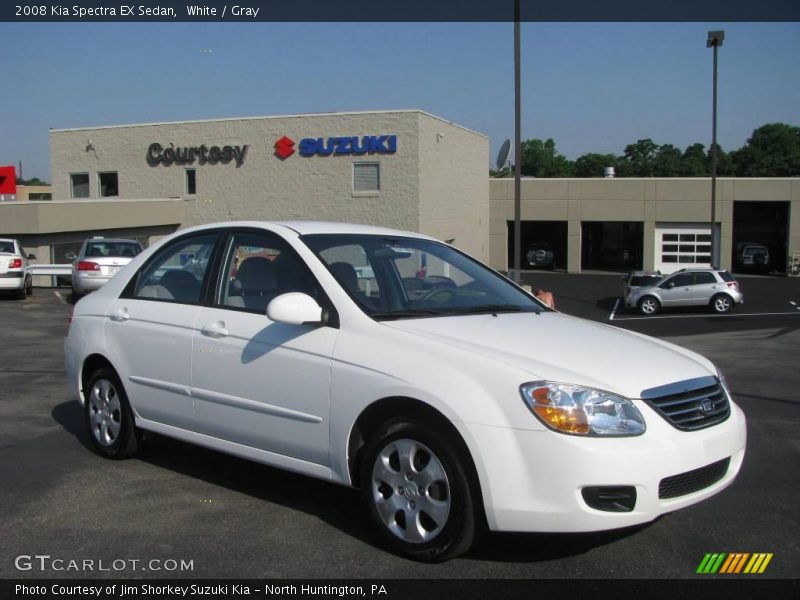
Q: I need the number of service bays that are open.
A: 3